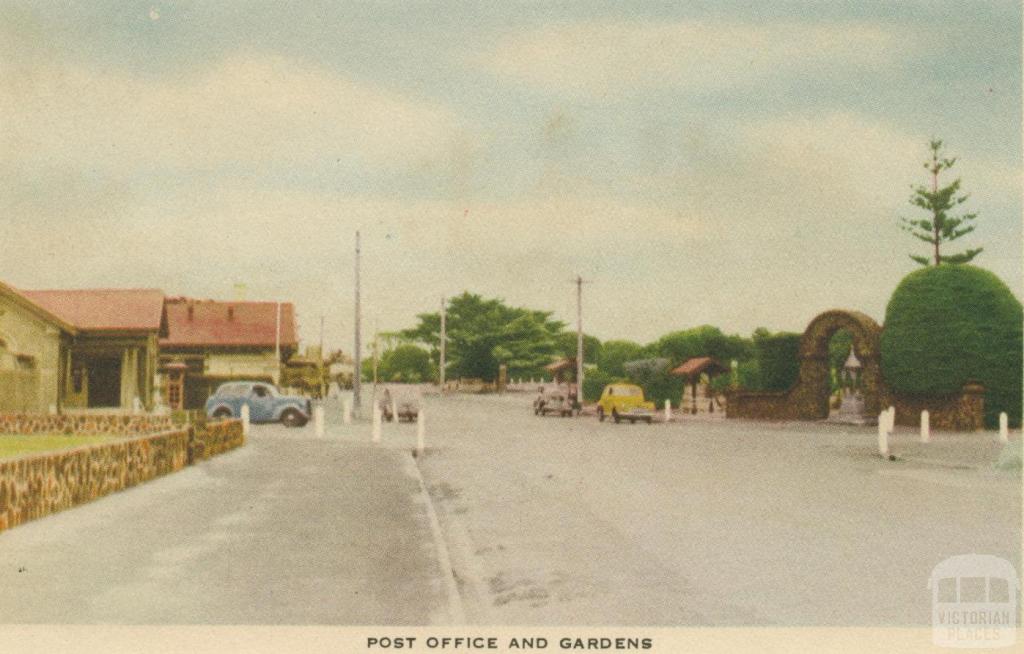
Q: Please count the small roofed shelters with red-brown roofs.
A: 2